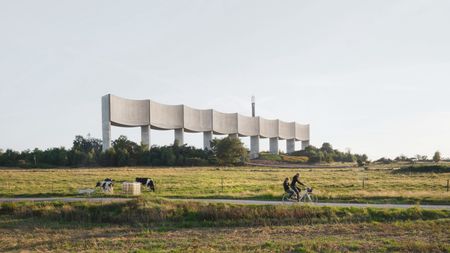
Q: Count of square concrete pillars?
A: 9